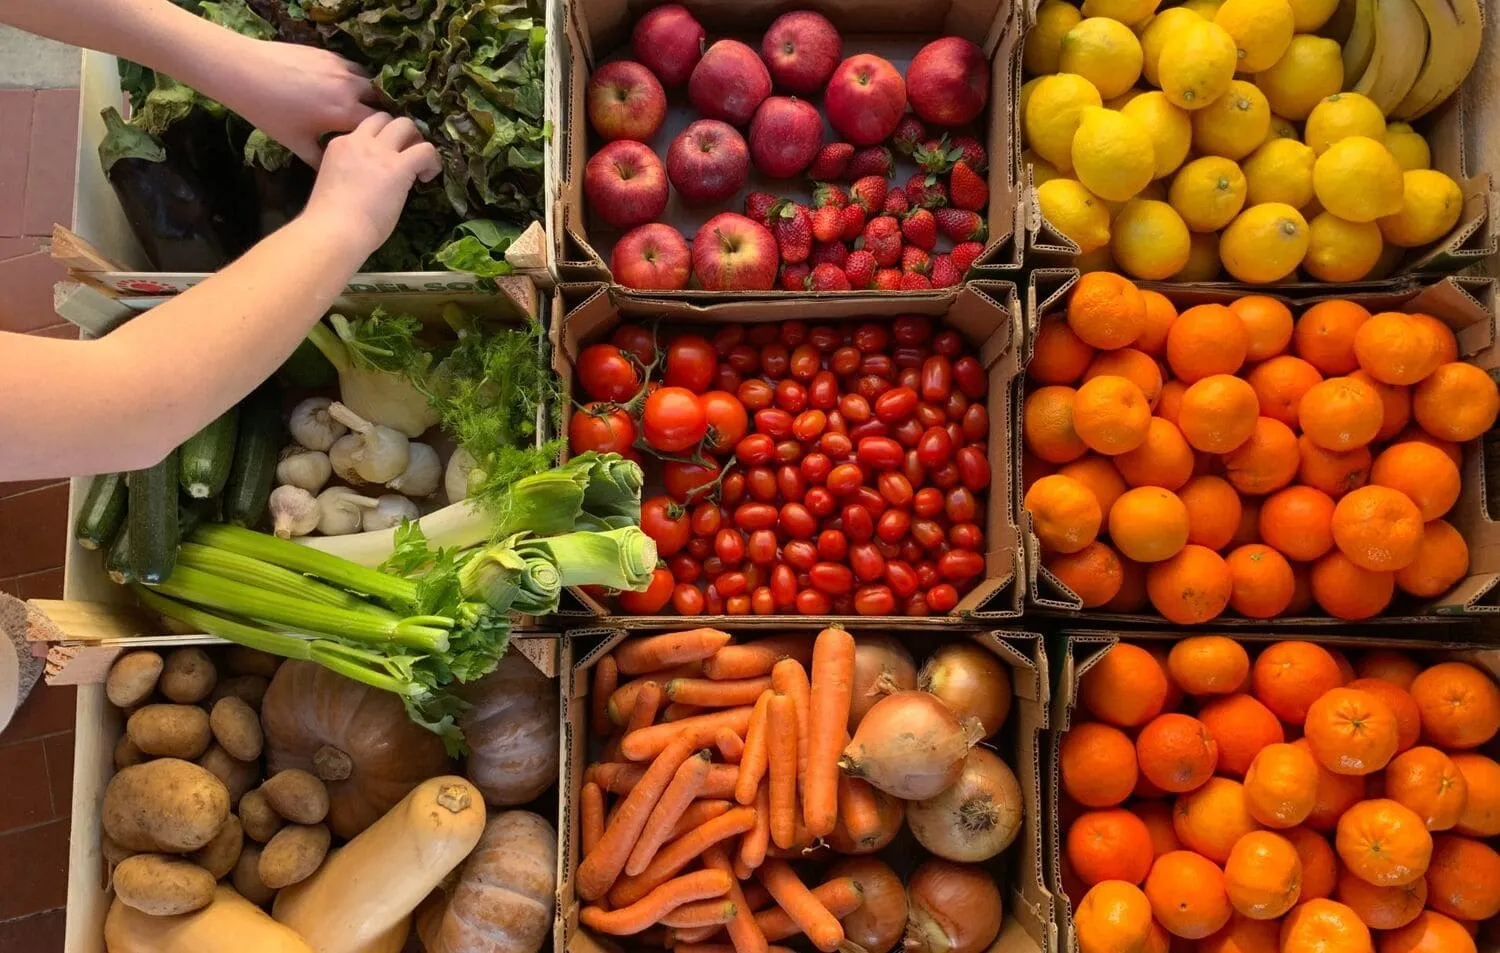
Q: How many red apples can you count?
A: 11